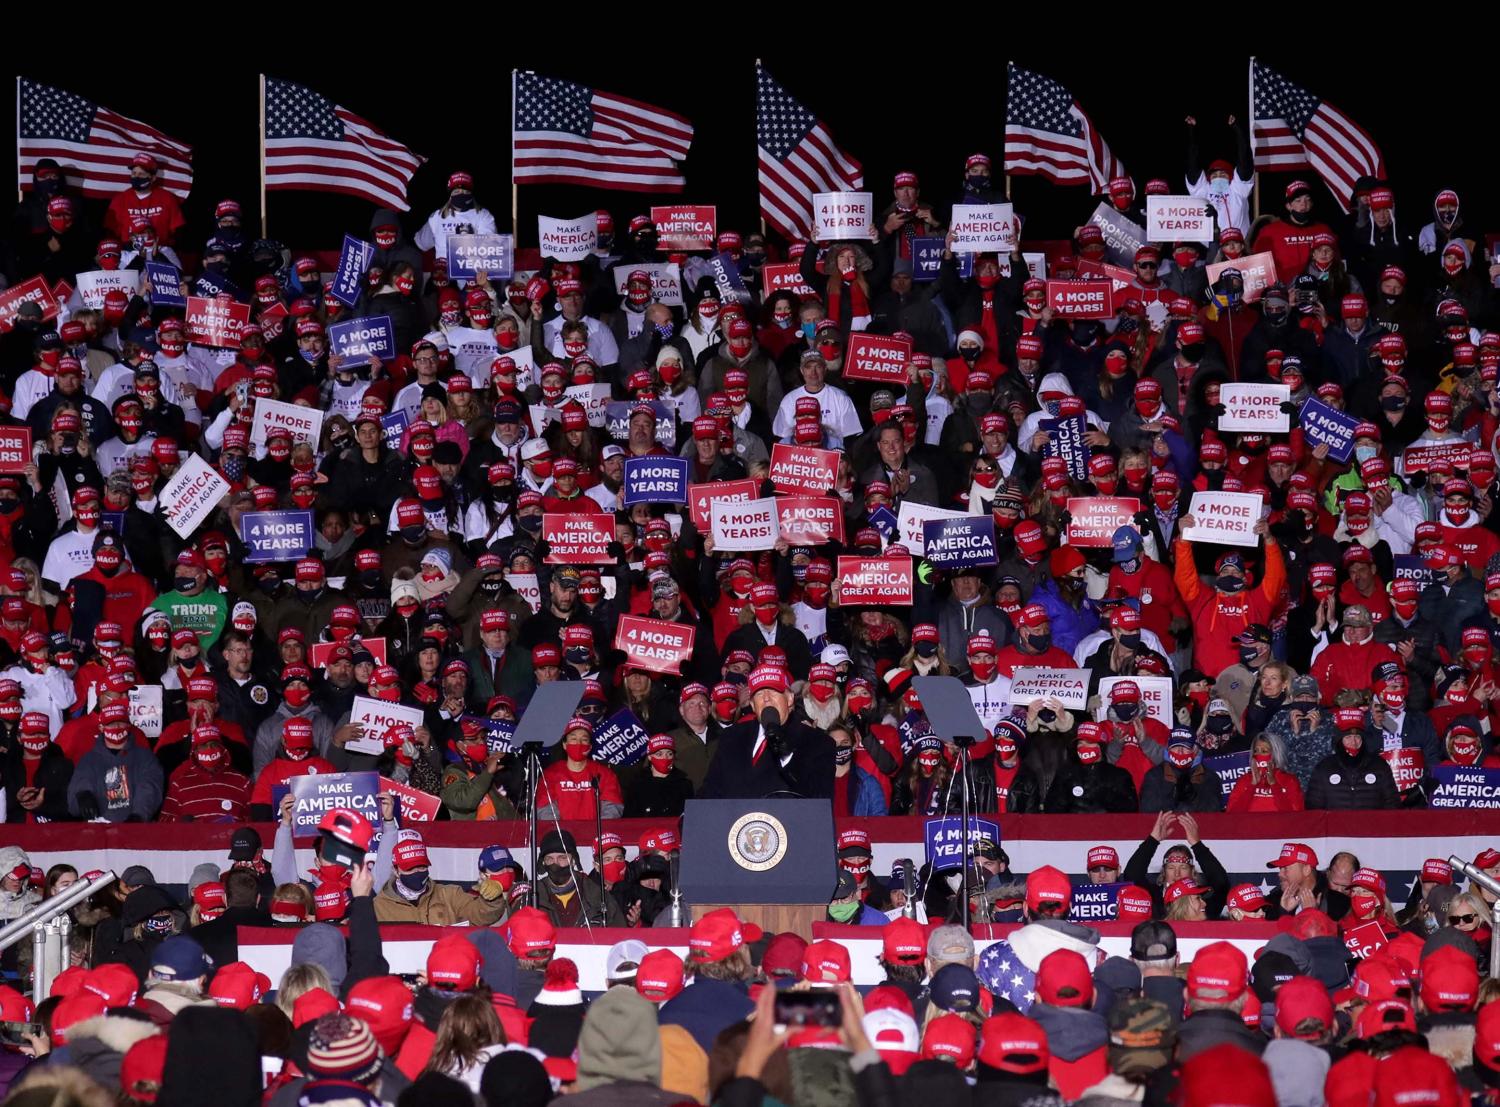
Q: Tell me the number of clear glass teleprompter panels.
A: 2